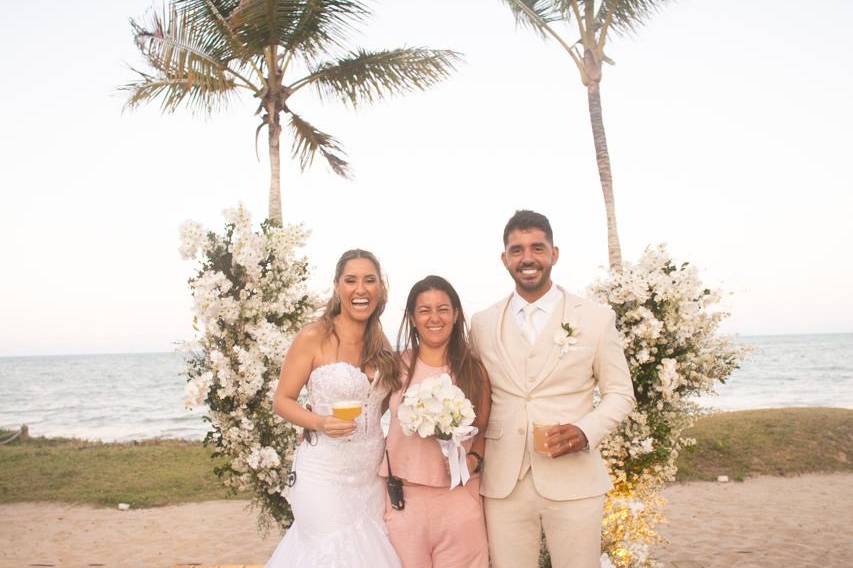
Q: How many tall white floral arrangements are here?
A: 2